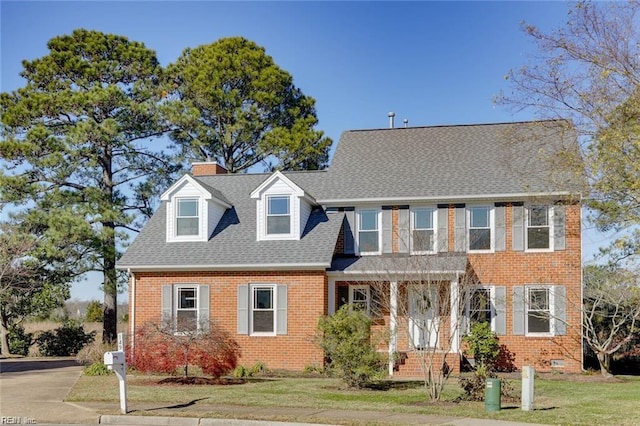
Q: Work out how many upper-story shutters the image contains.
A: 8